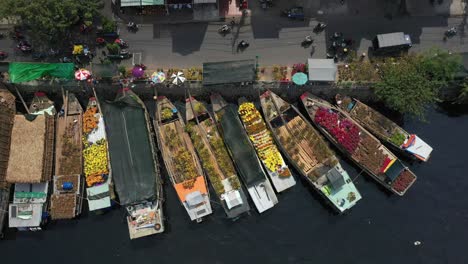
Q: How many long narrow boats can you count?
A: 12